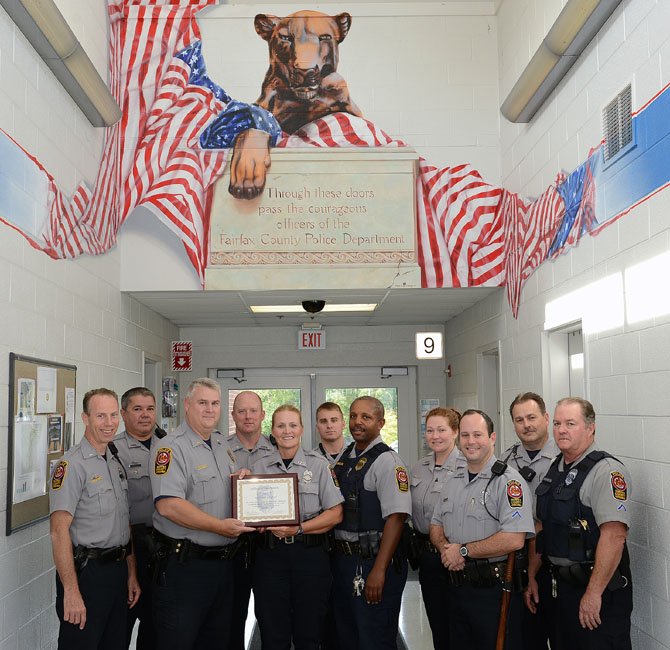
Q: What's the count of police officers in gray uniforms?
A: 11